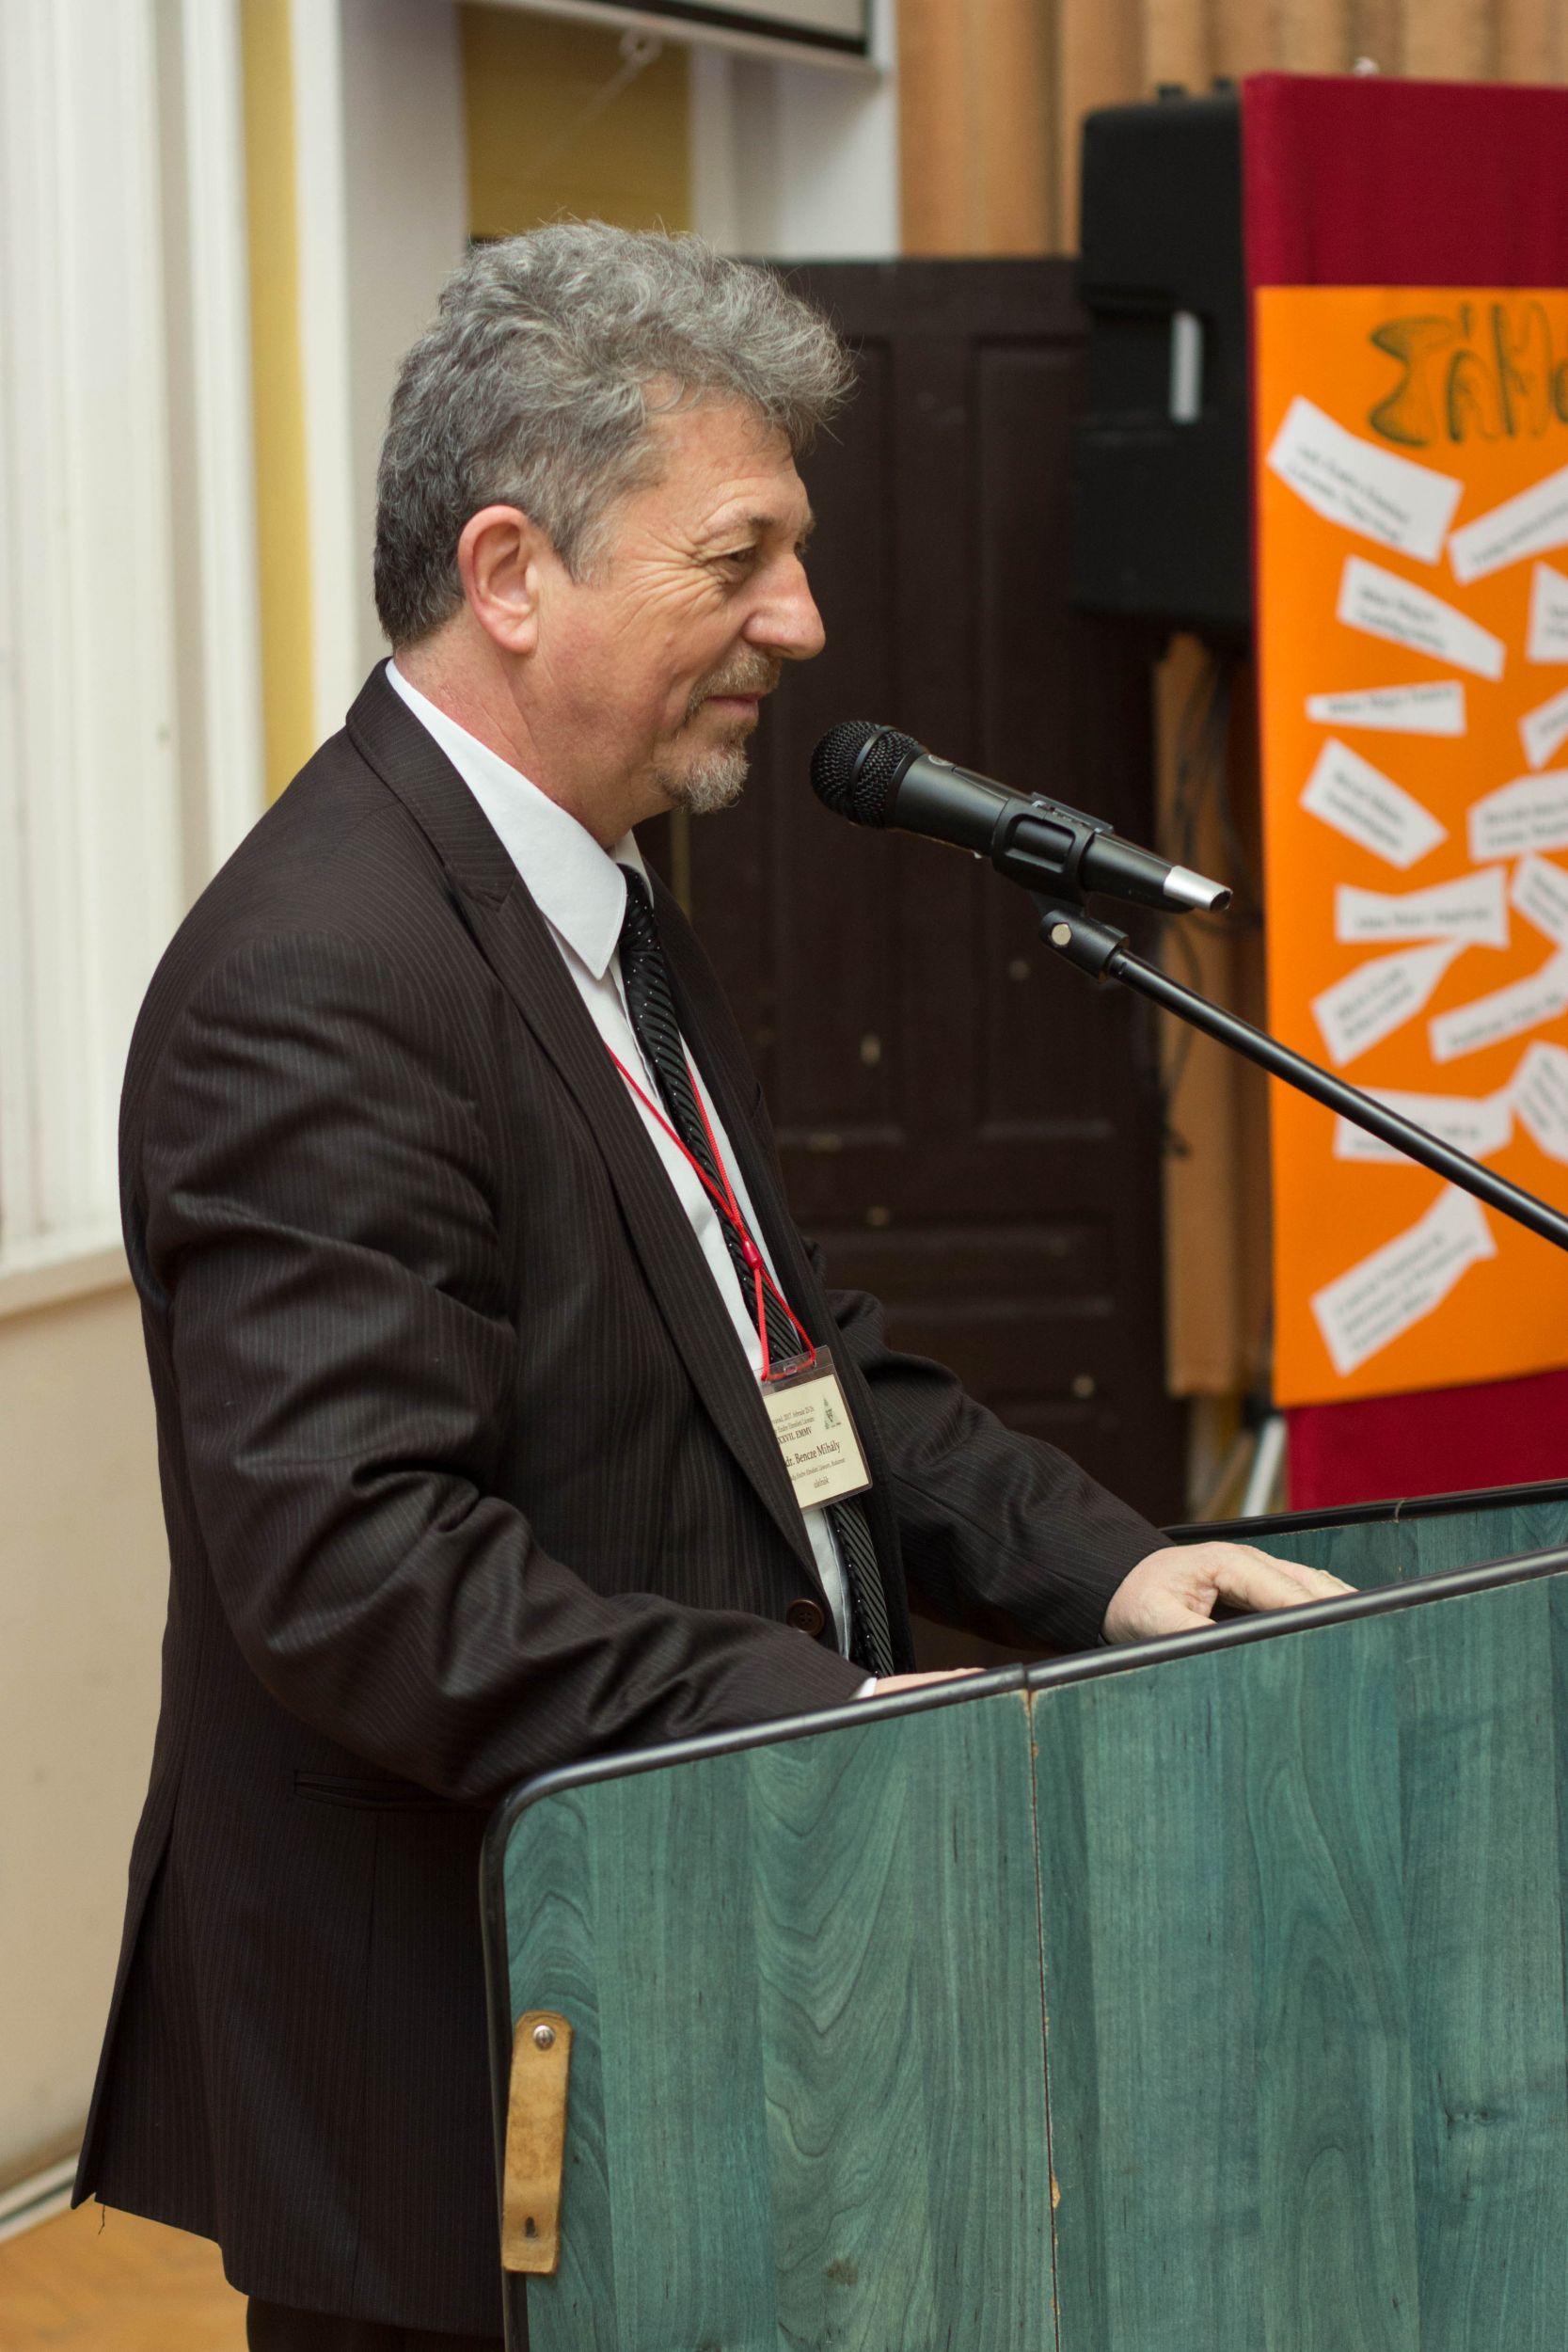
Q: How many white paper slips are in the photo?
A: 15